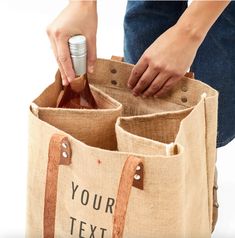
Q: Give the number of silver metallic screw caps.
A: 1